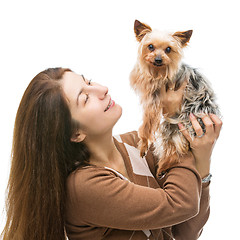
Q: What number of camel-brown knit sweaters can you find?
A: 1